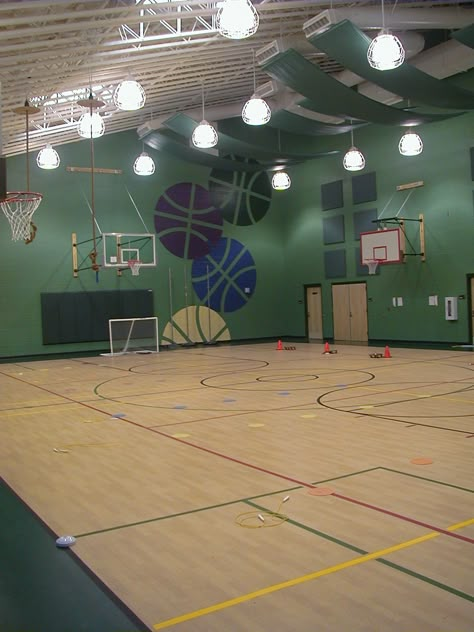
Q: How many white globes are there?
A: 11